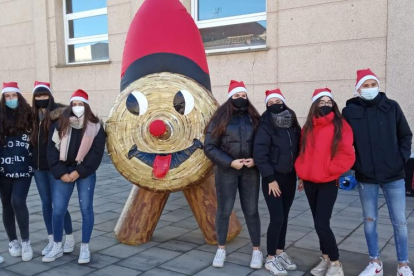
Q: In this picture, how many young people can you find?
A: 7